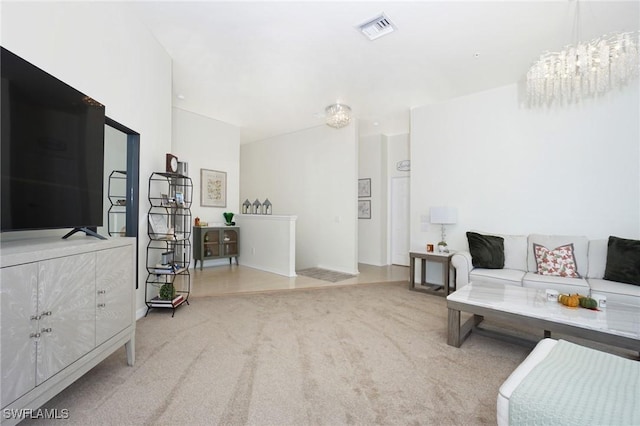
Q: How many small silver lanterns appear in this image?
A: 3